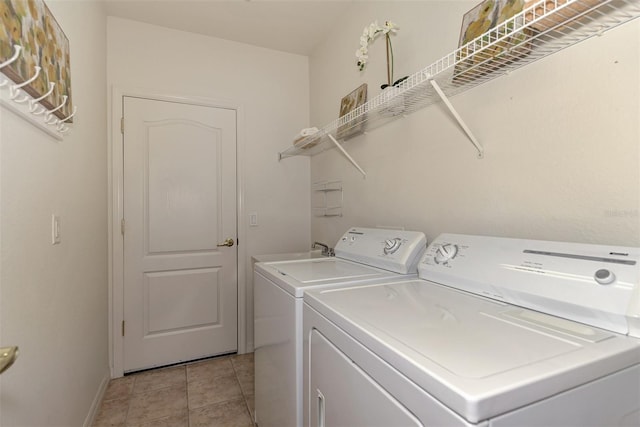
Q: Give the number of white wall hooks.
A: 5